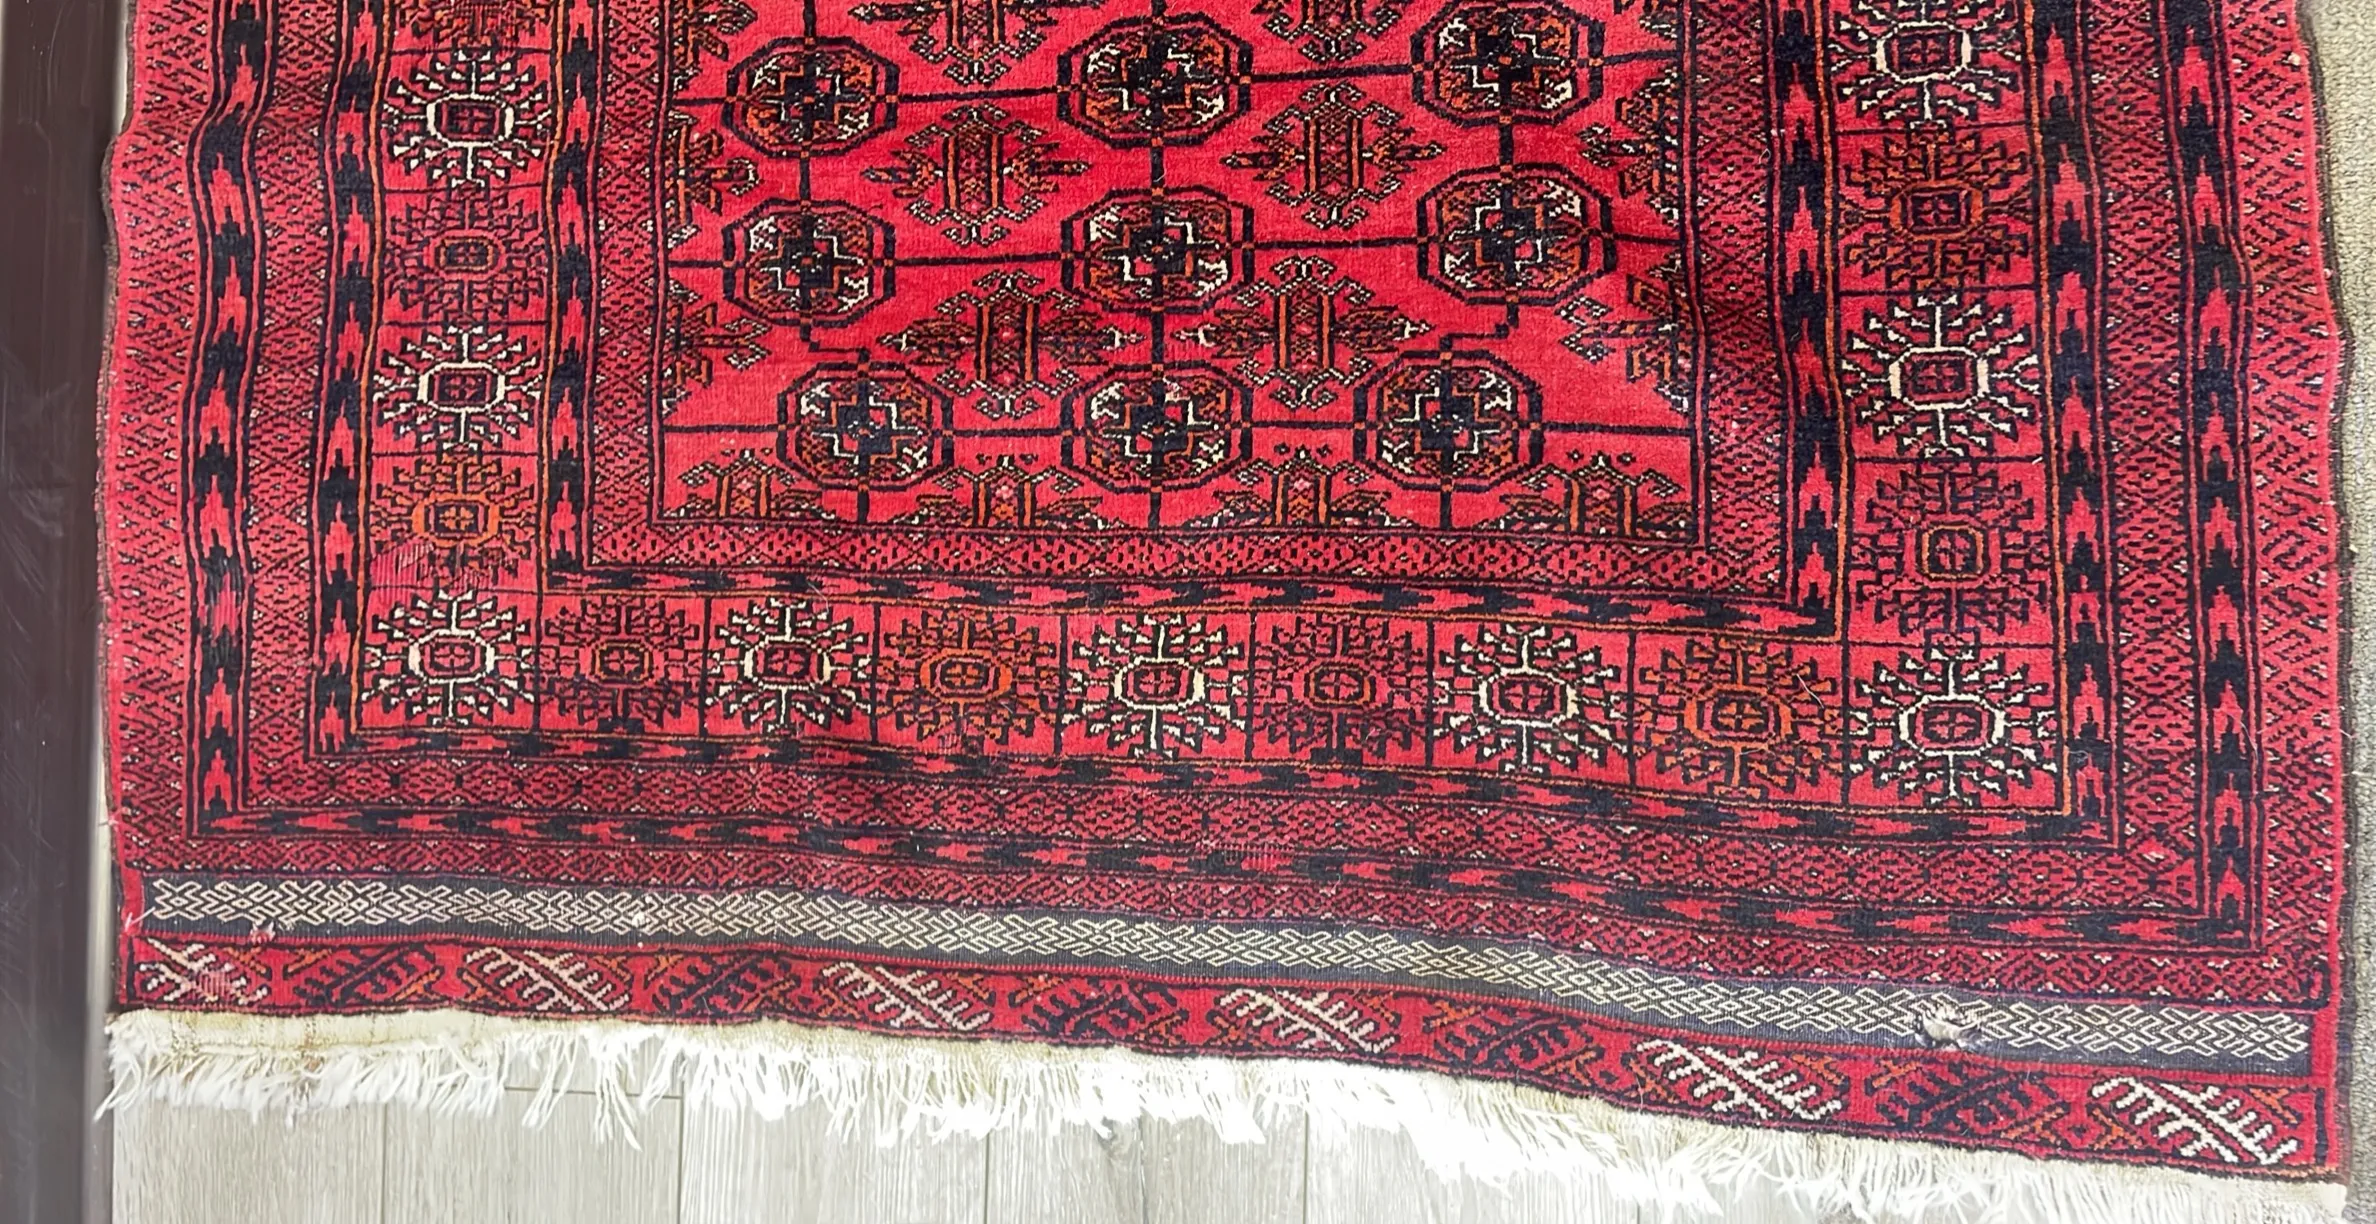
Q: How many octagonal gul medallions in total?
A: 9